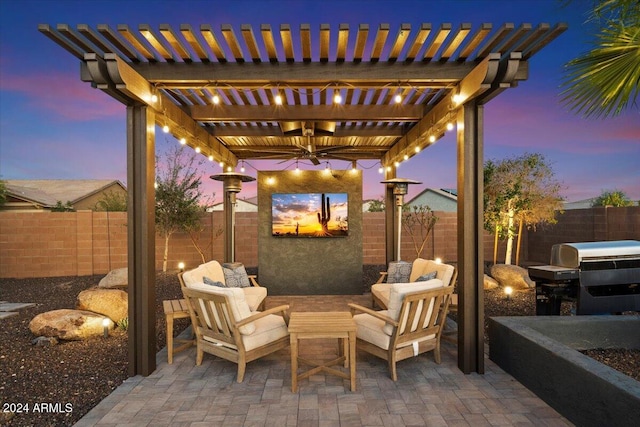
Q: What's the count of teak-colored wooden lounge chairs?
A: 4